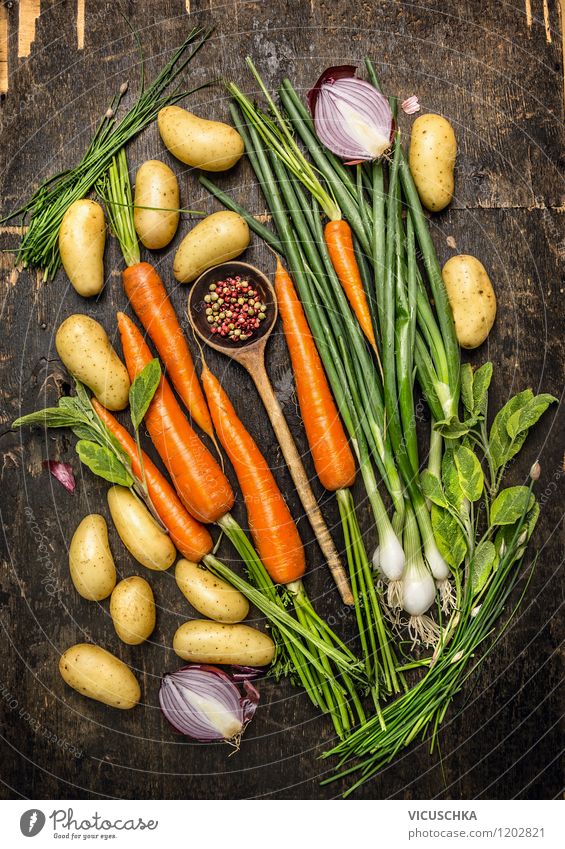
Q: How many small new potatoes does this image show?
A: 13